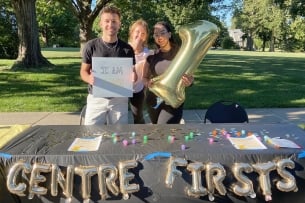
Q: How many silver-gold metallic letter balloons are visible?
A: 12